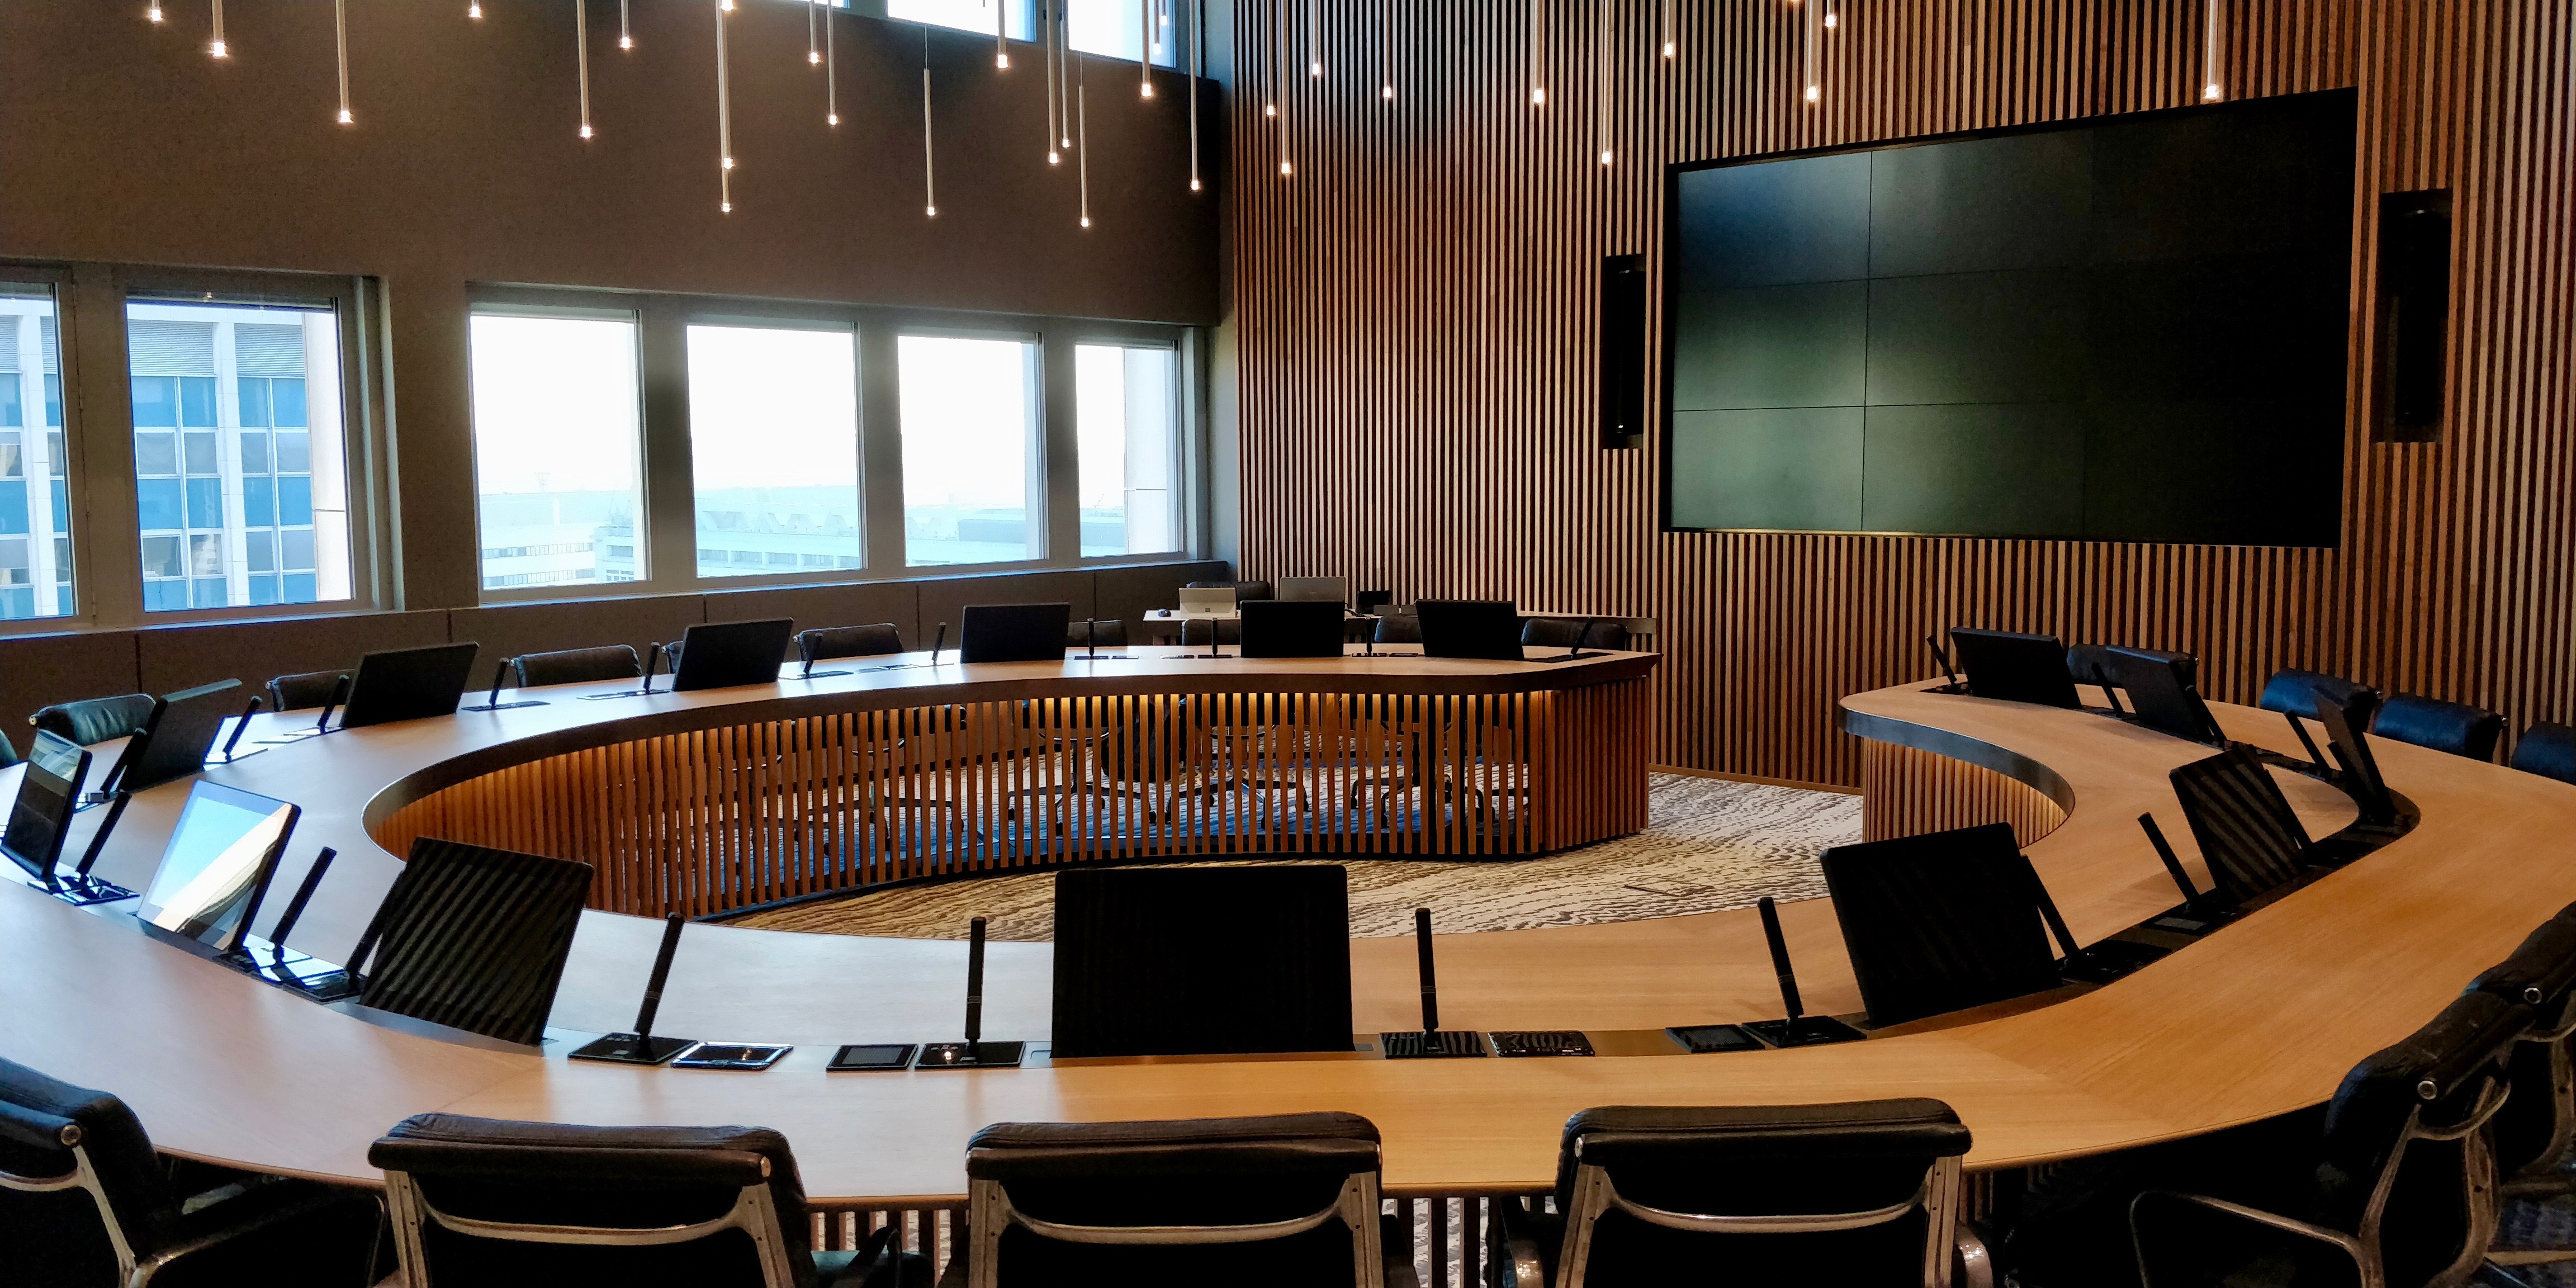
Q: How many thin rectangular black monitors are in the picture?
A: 15